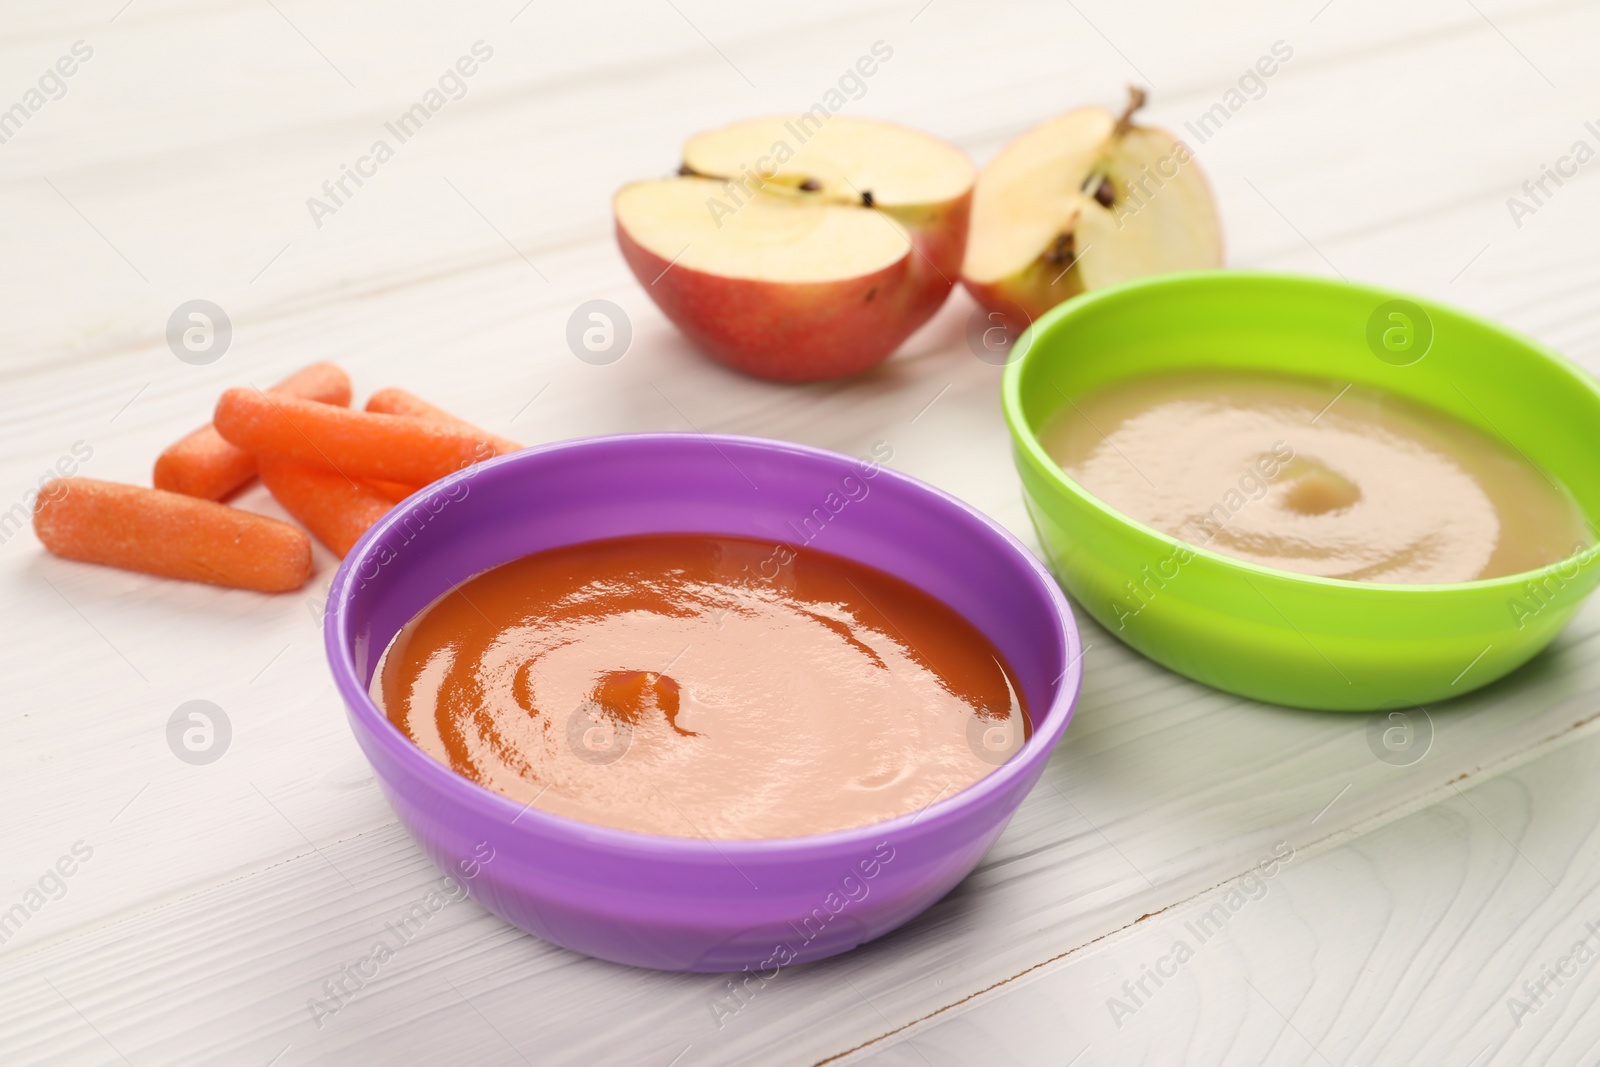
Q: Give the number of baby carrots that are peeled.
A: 5